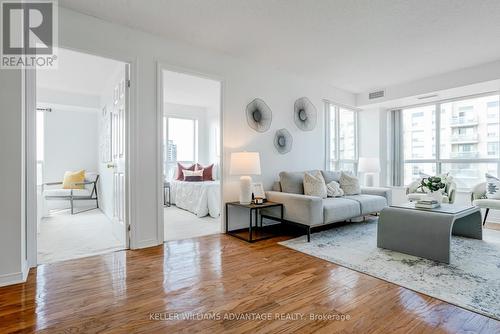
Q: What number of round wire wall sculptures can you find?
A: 3